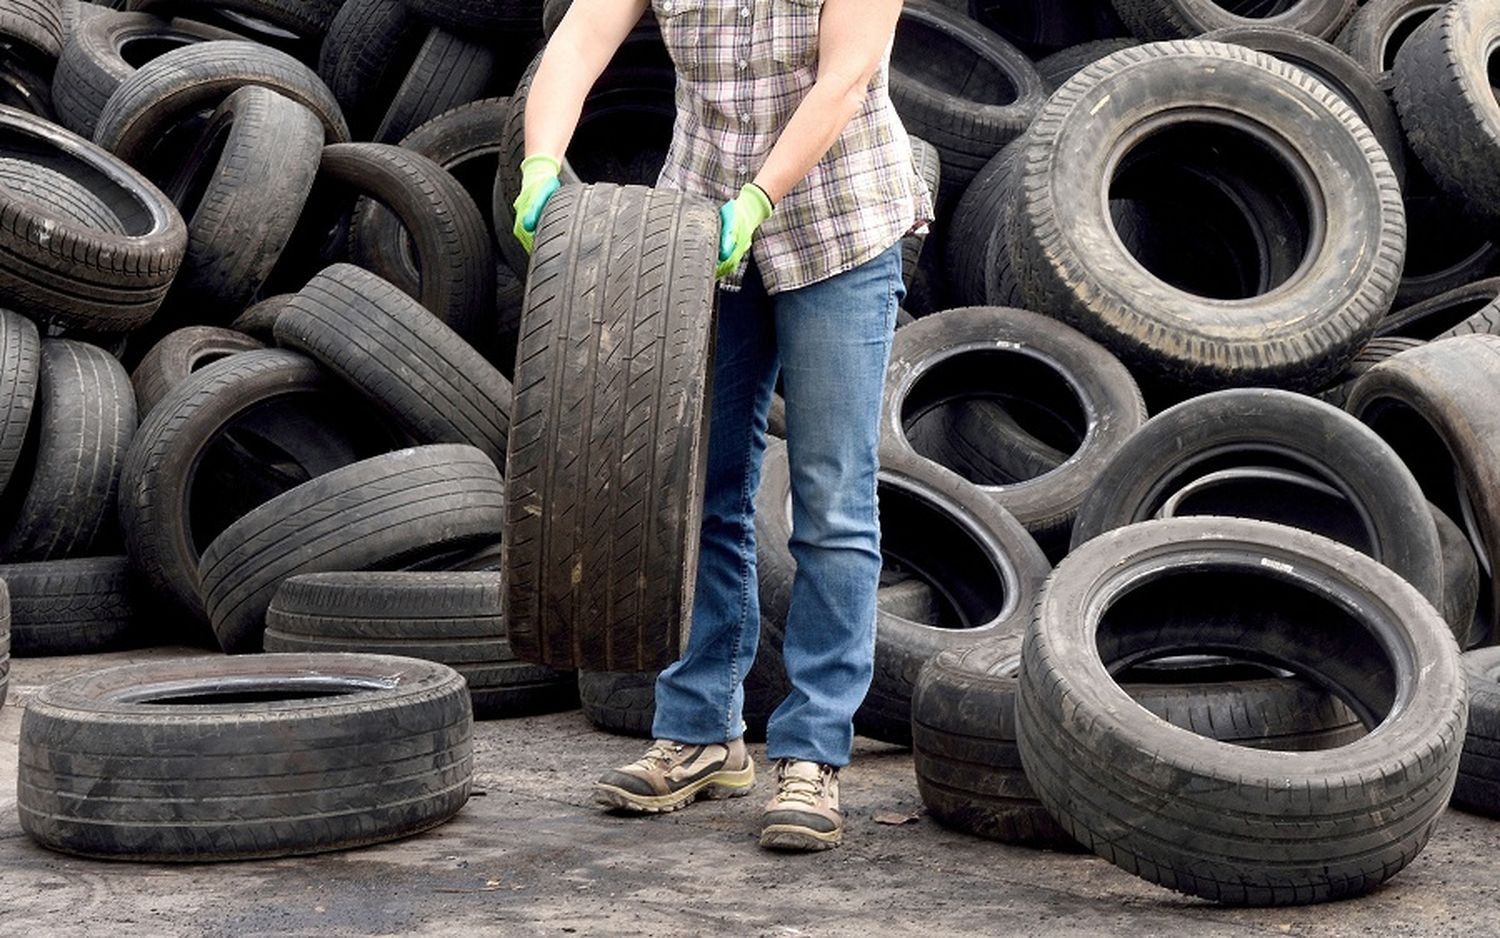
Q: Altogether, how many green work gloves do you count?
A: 2